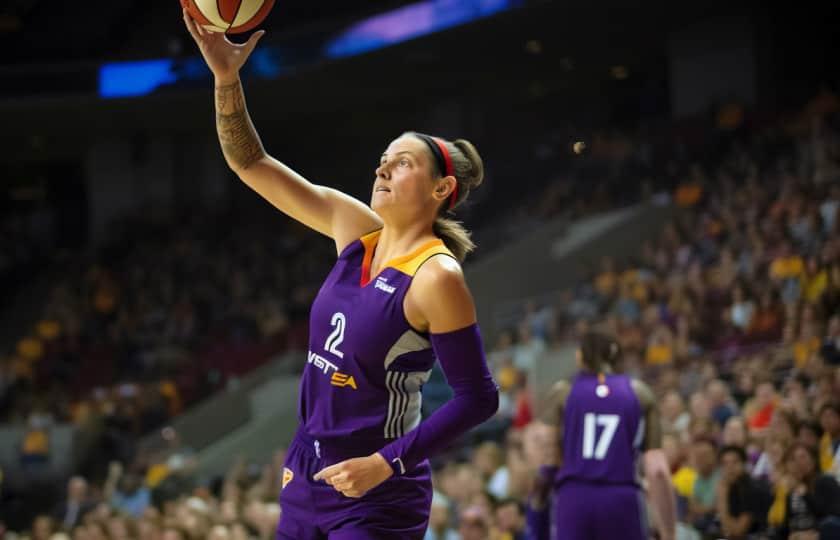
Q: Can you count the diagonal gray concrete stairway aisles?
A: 2